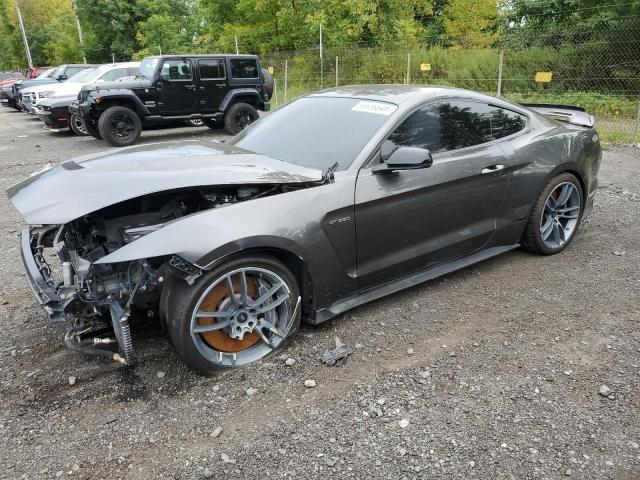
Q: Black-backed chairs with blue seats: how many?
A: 0